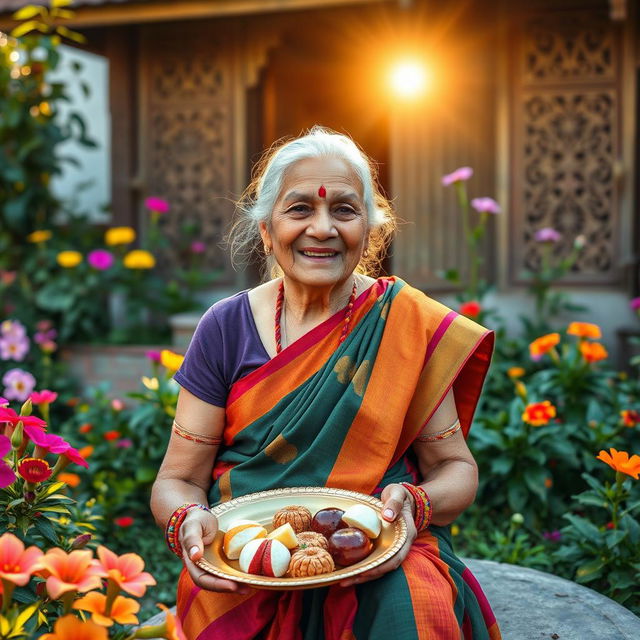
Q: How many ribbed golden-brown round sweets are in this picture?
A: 3